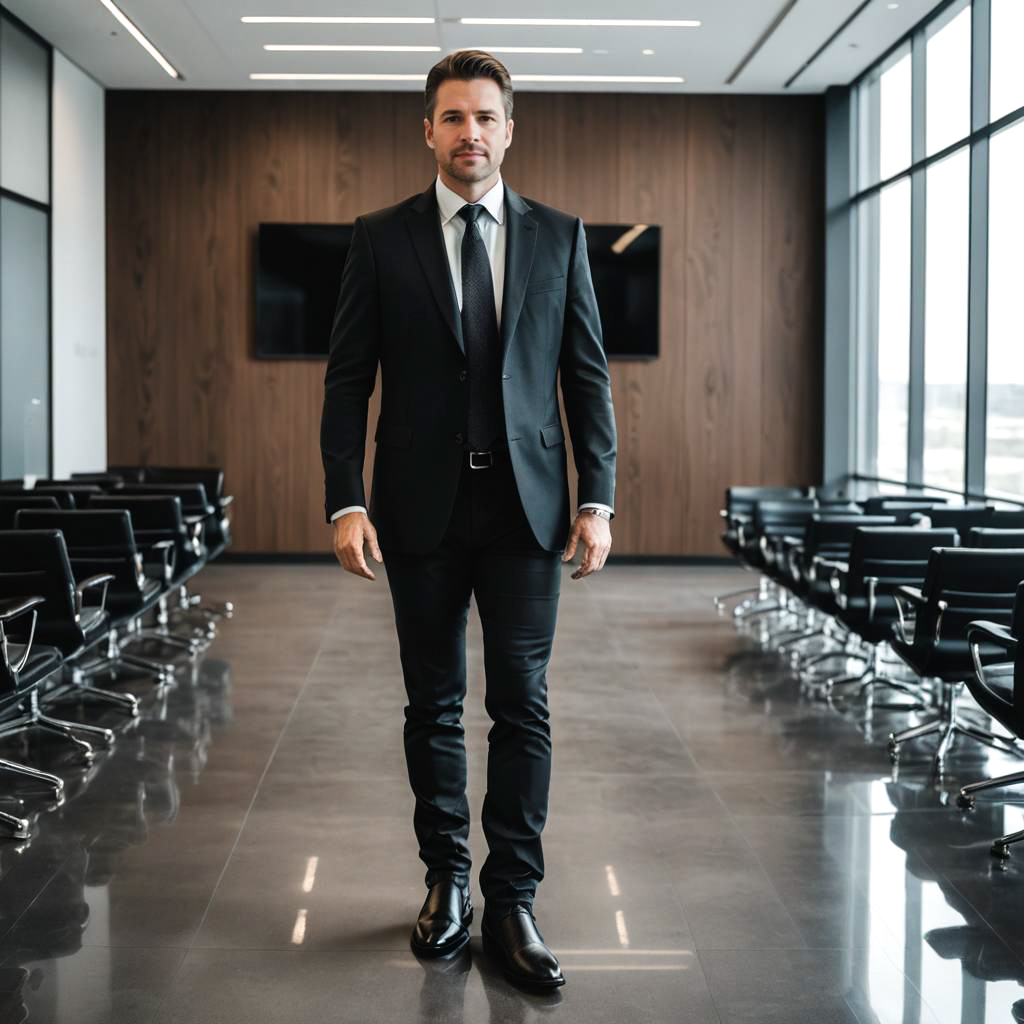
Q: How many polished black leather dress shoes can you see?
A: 2